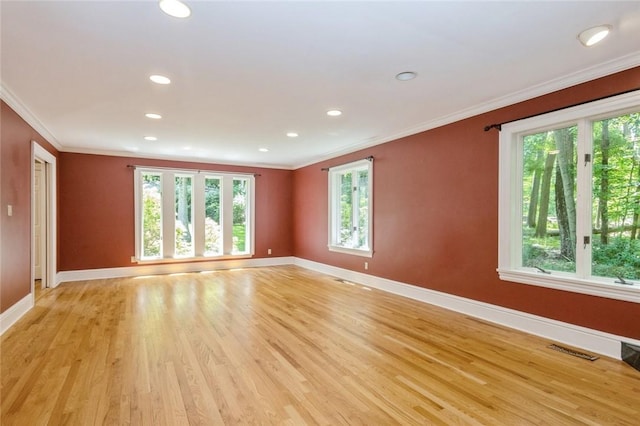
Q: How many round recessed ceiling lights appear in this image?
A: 9